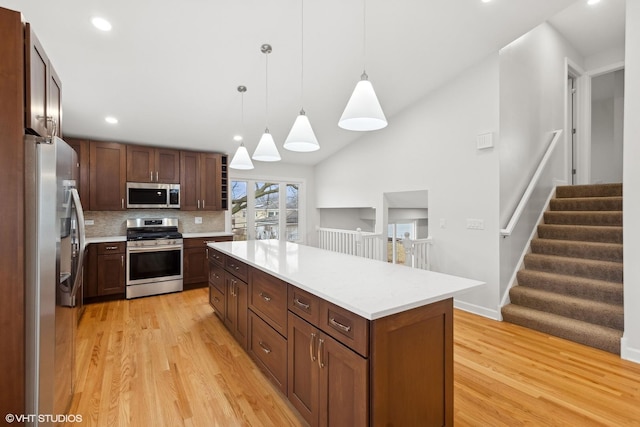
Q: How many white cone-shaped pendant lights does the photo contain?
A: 4